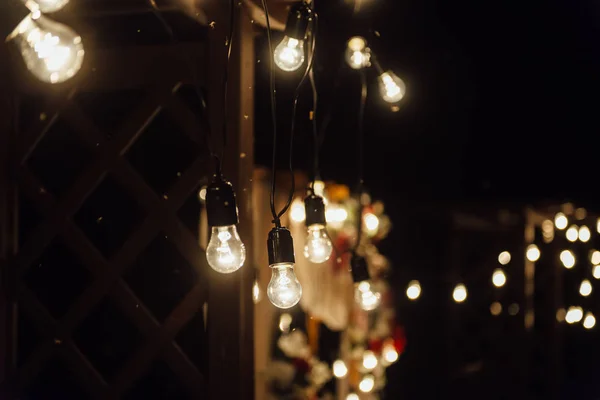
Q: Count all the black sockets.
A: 5